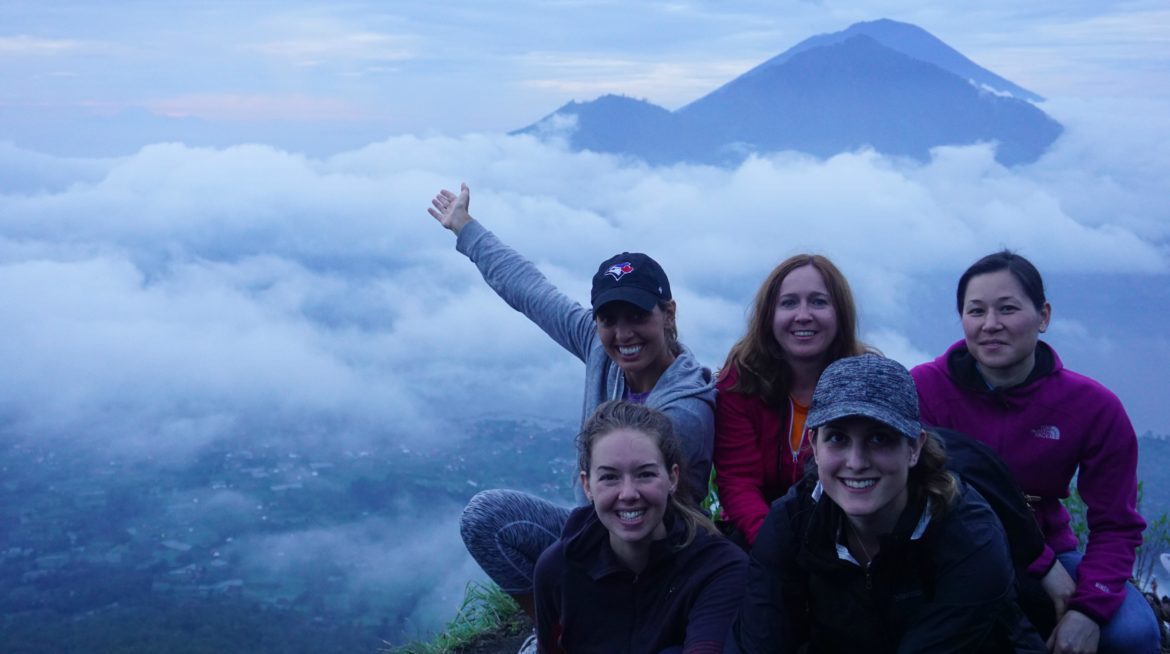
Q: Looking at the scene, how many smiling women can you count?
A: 5